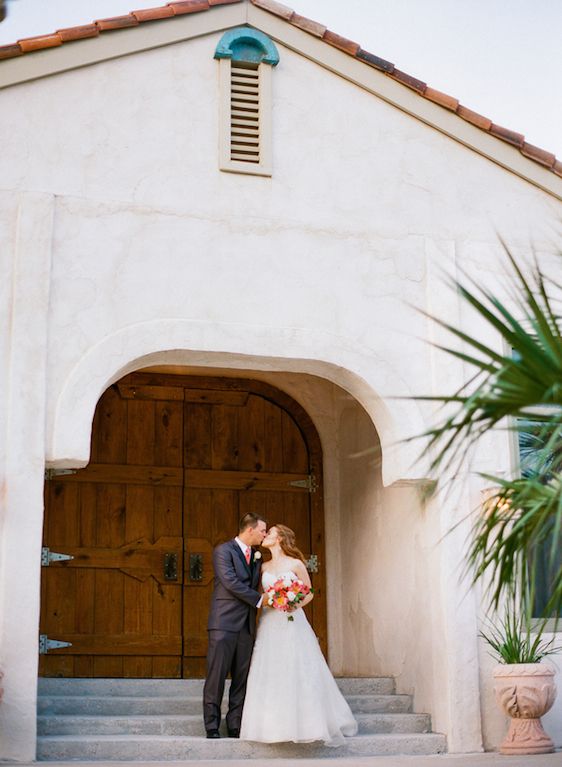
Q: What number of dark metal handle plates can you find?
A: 2